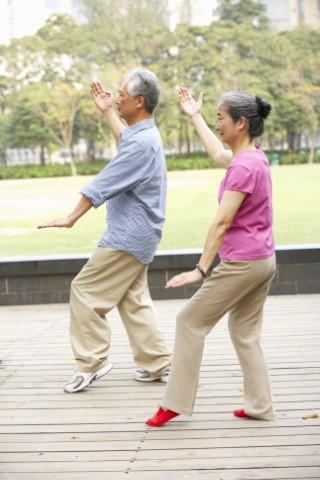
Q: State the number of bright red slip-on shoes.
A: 2